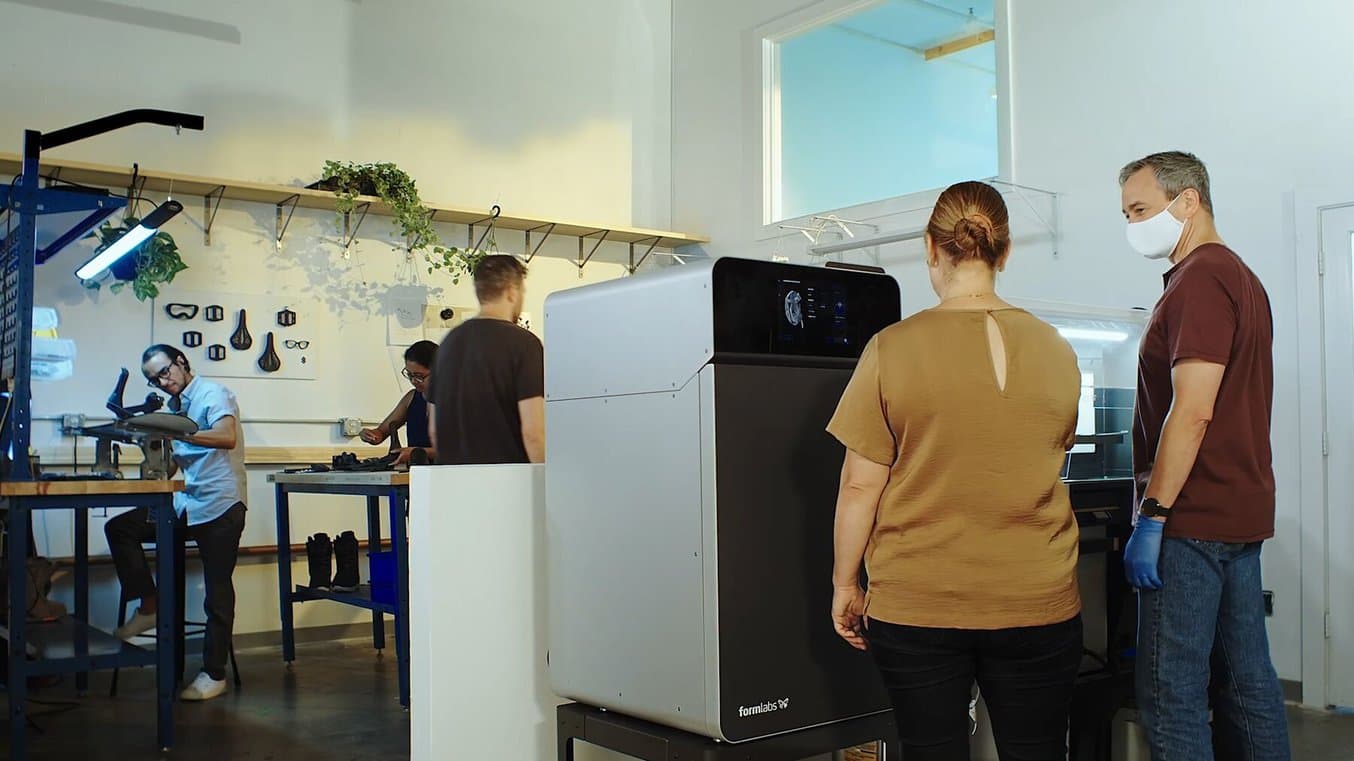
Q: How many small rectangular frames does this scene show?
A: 4